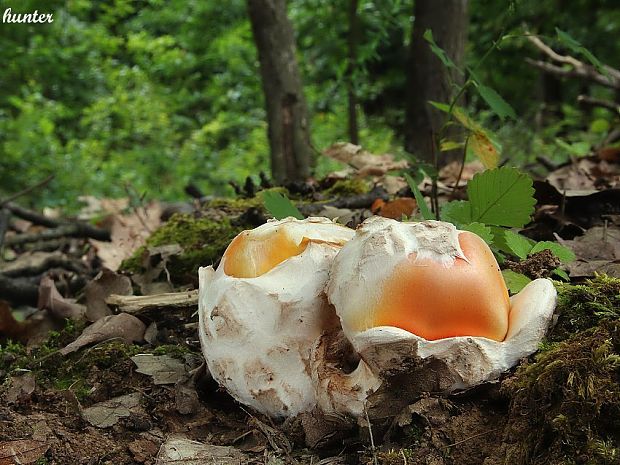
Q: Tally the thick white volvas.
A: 2